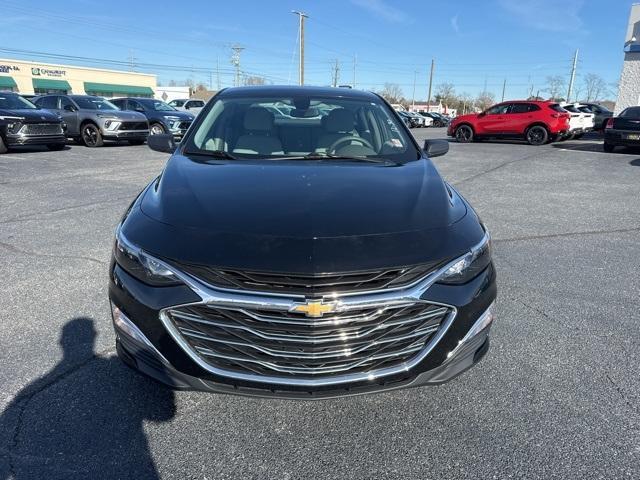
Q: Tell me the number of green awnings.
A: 3